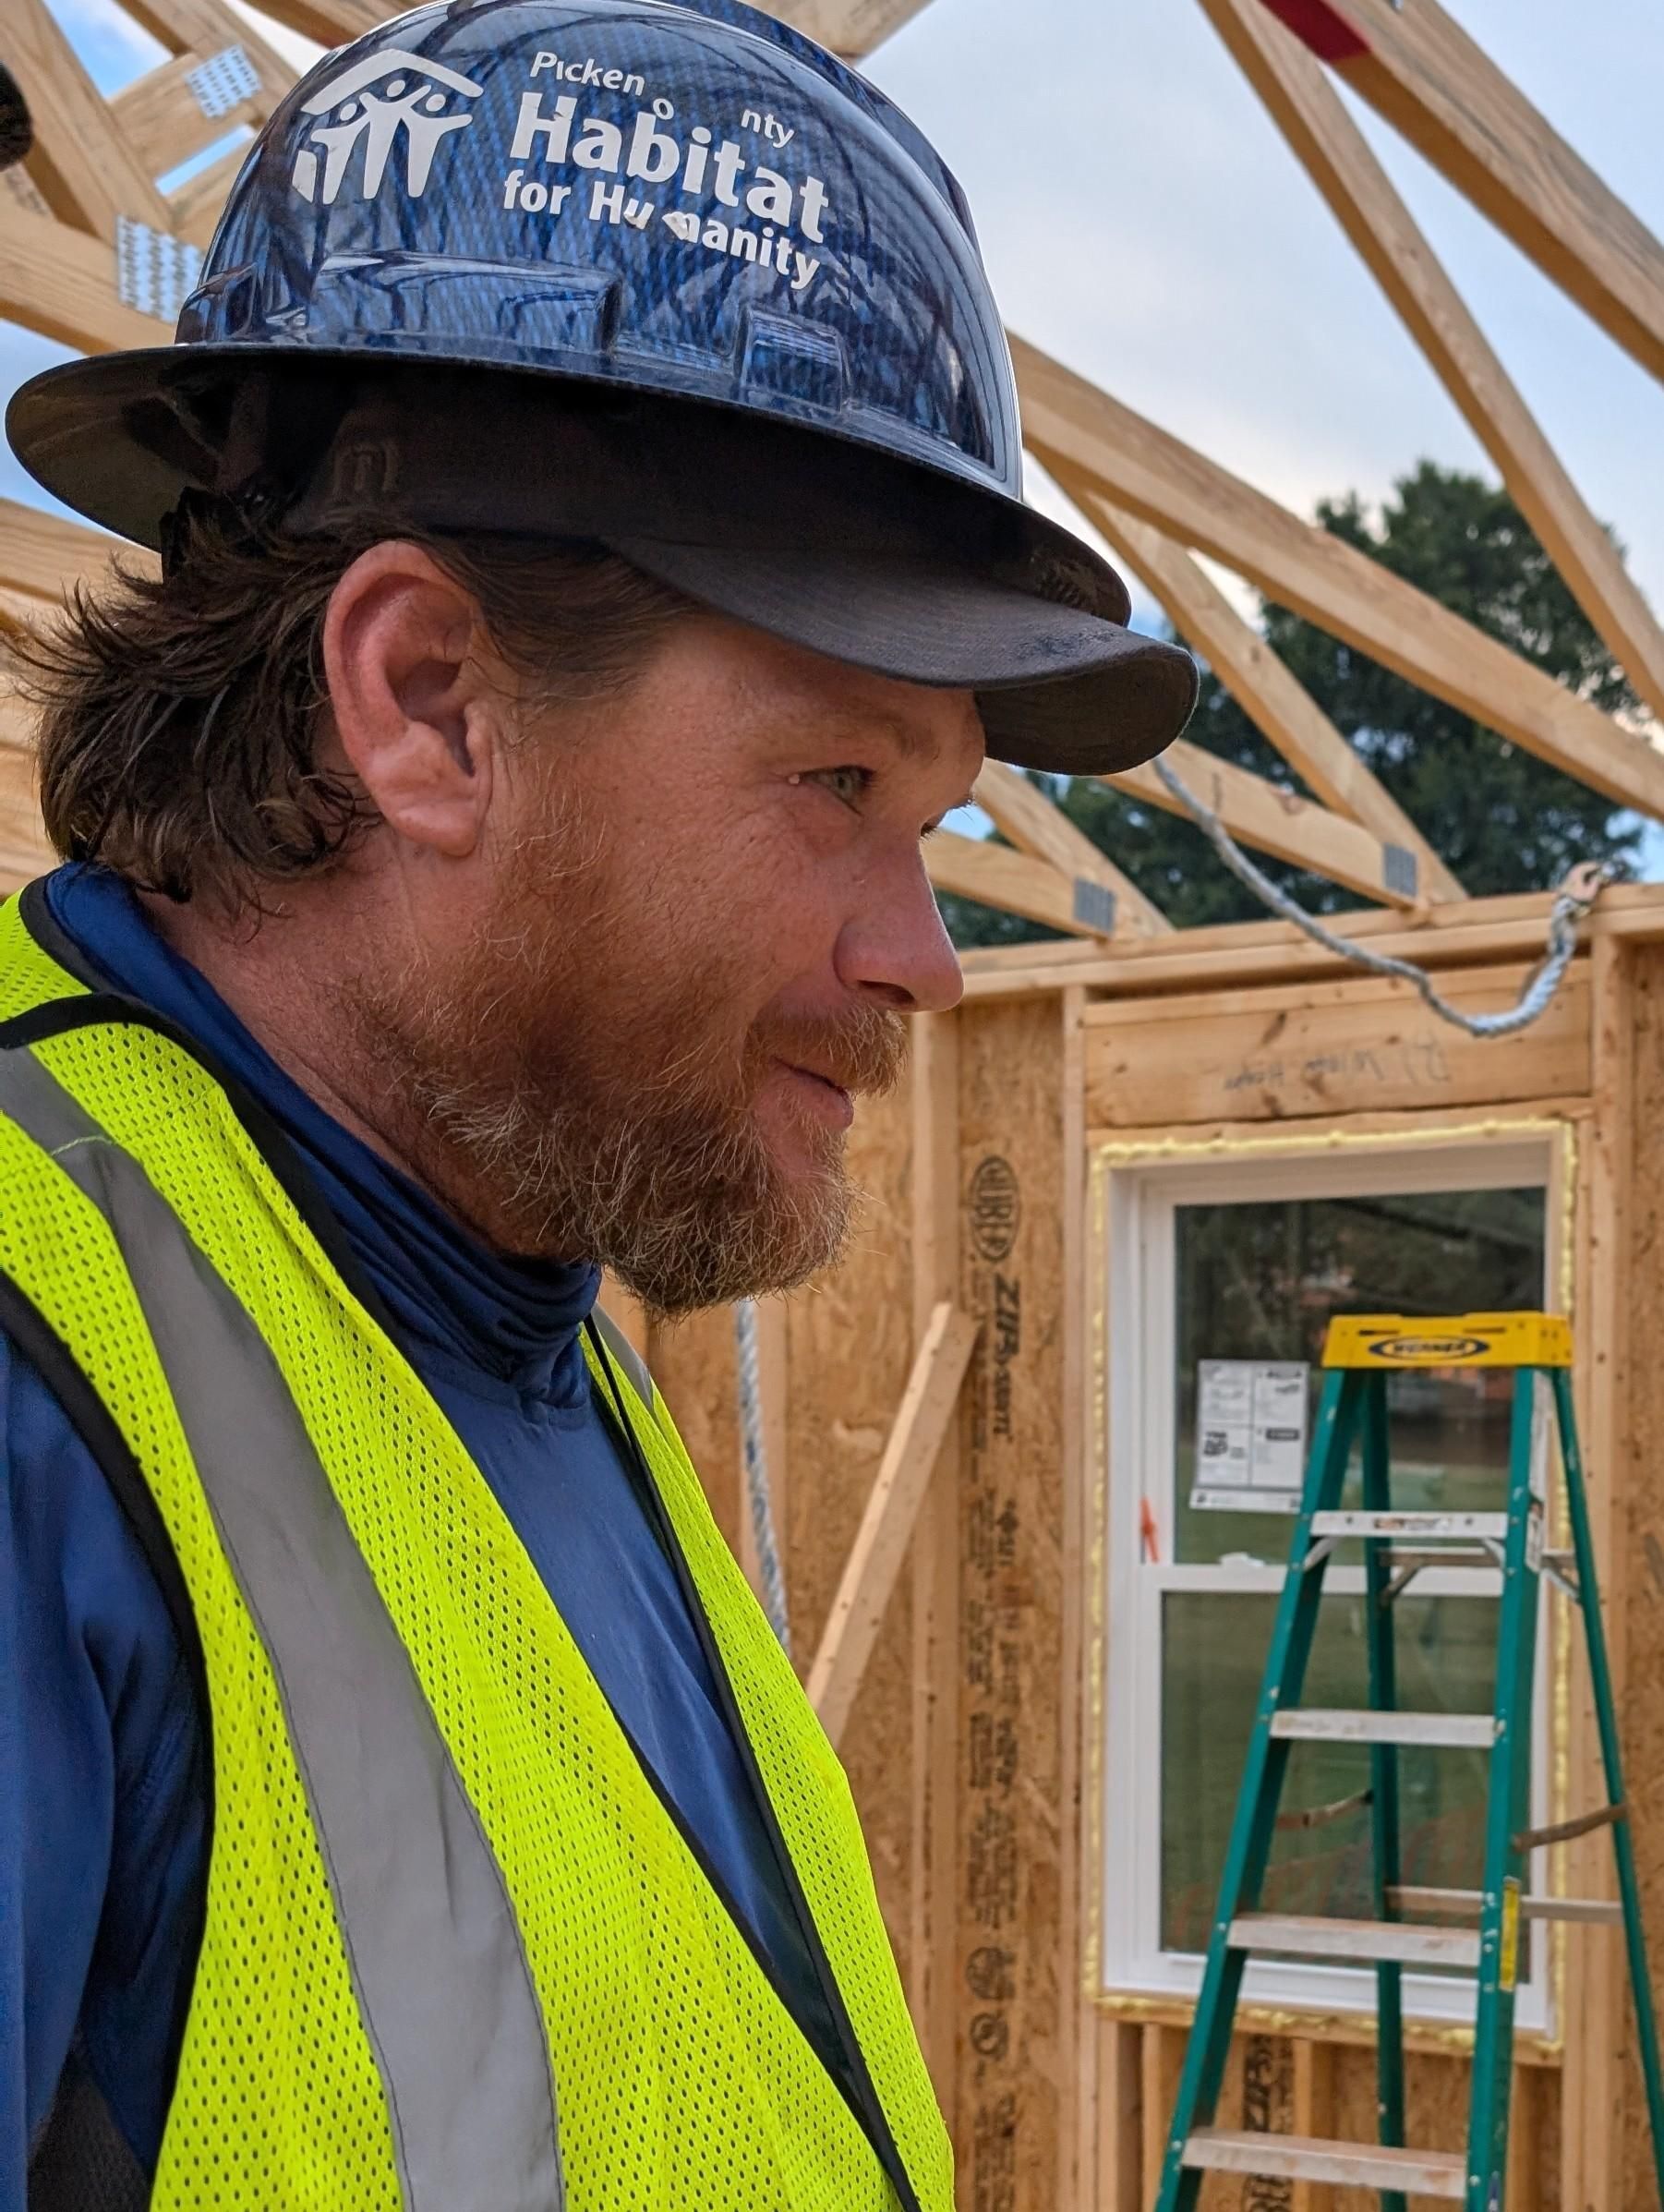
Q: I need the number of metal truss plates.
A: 4